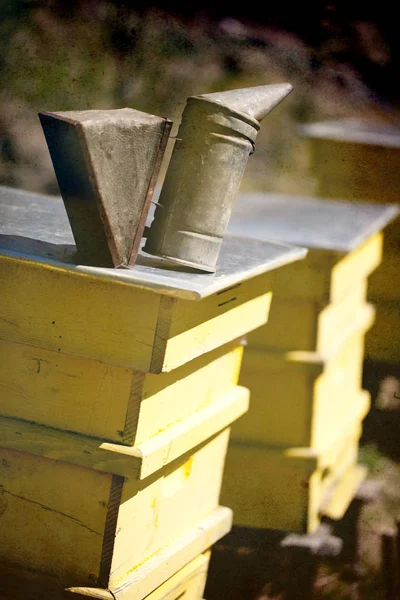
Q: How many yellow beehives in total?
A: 3